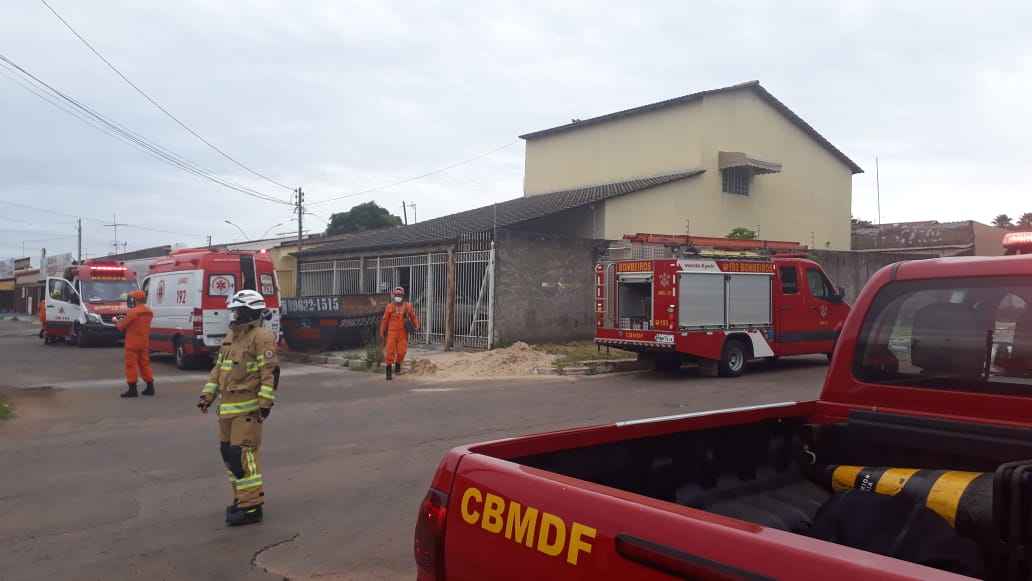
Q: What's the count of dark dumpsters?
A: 1